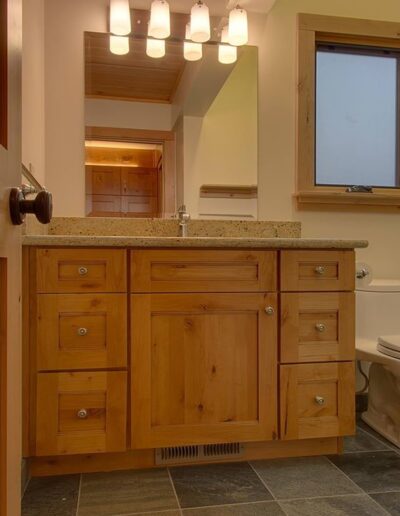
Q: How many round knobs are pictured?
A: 8